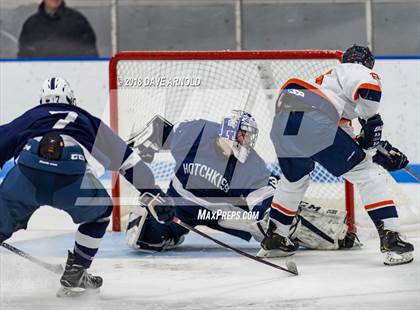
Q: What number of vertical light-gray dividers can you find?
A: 3